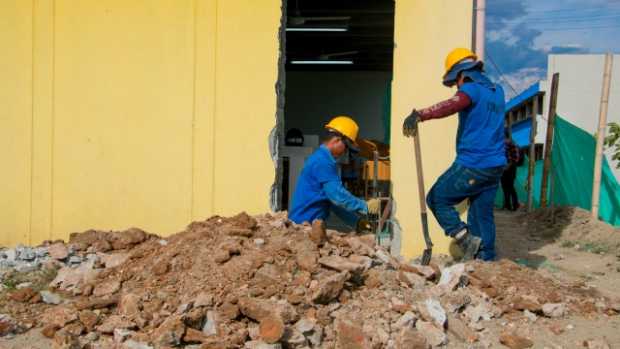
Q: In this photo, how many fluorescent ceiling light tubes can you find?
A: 2